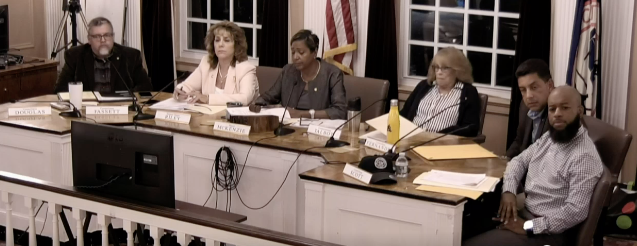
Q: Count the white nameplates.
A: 7